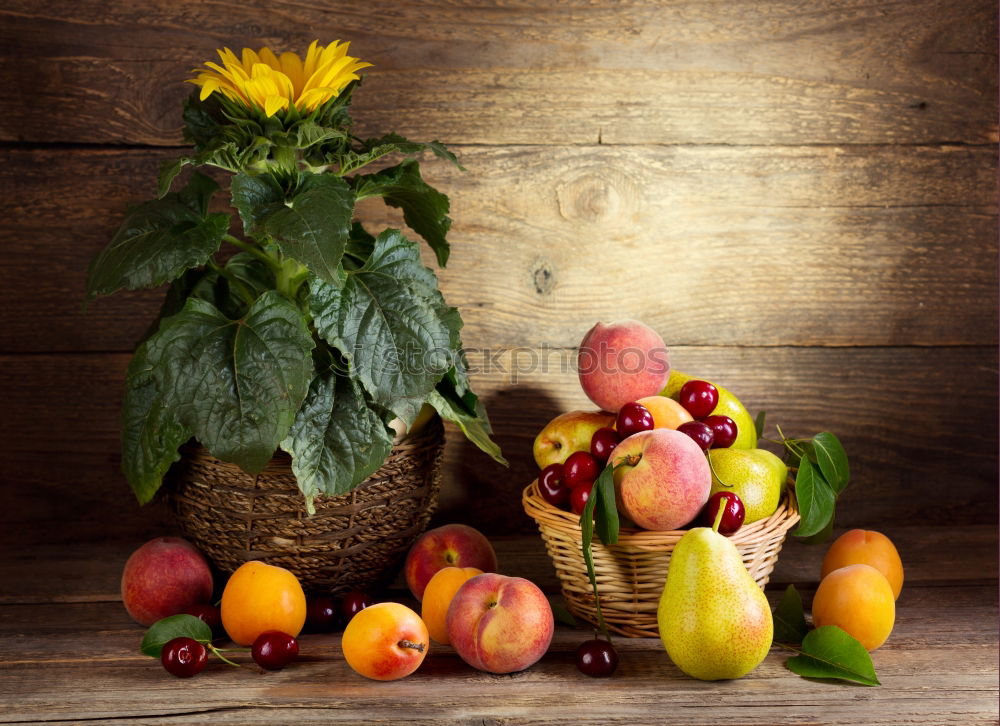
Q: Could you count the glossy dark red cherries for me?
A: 15